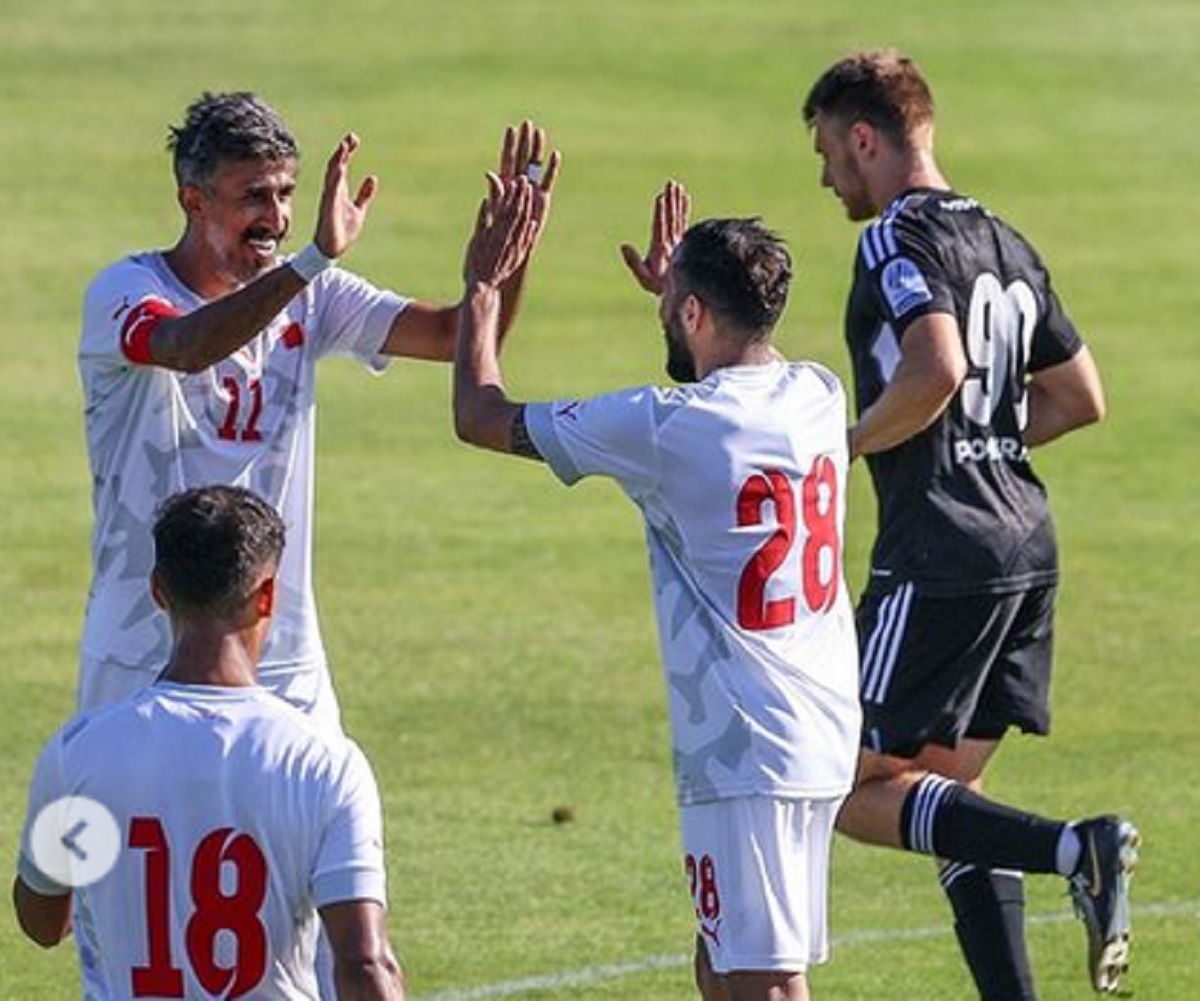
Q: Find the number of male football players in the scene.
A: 4